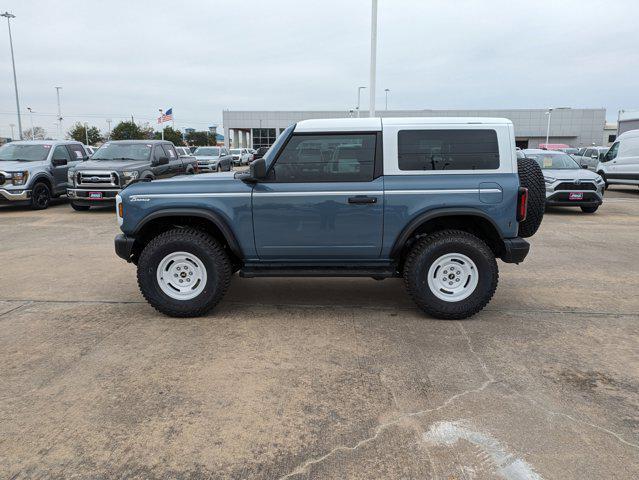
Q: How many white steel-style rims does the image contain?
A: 2